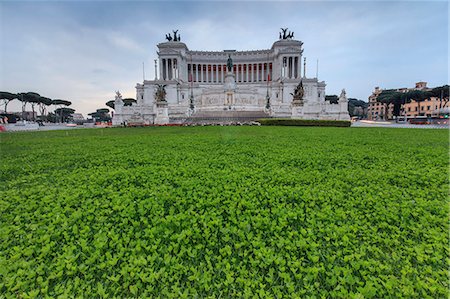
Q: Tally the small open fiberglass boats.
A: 0